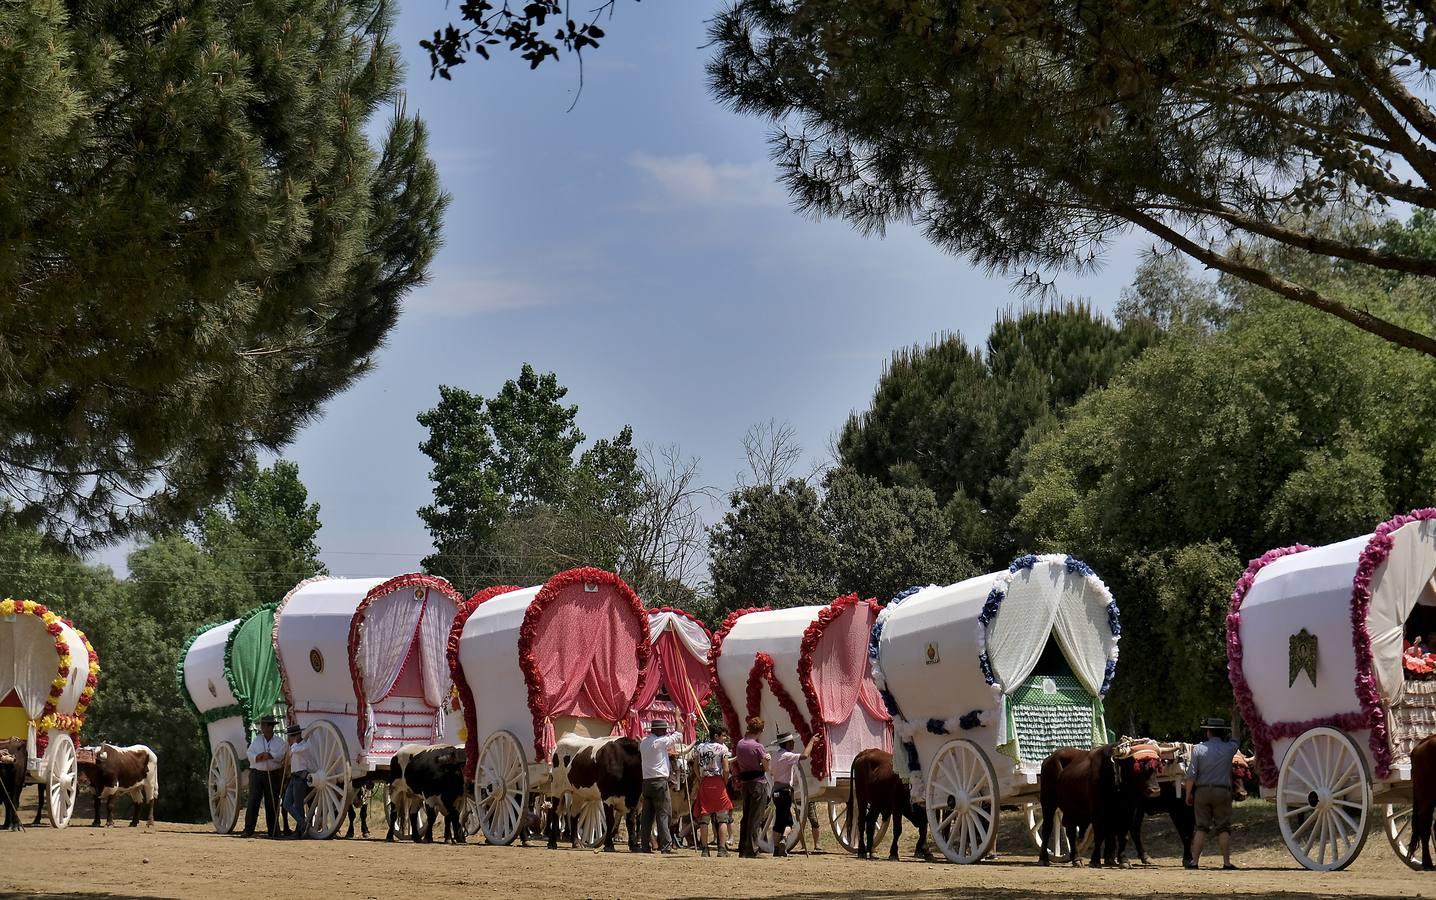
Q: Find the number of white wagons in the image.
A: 8